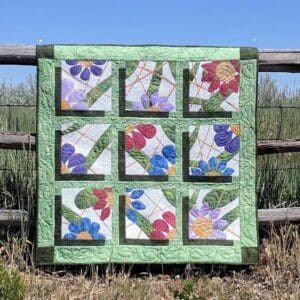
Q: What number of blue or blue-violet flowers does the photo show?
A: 7